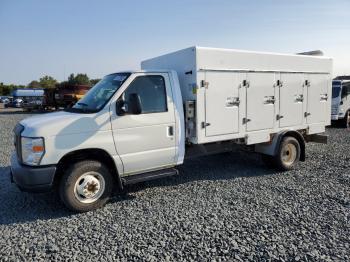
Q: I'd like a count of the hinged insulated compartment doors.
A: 4